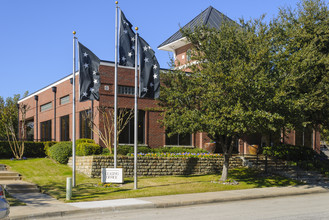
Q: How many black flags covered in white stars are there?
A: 3